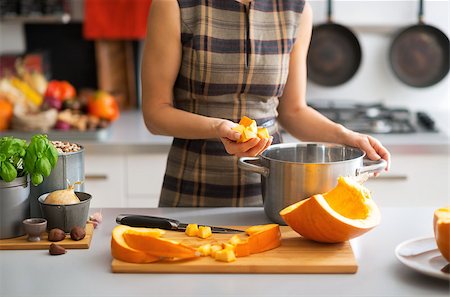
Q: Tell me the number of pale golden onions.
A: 1